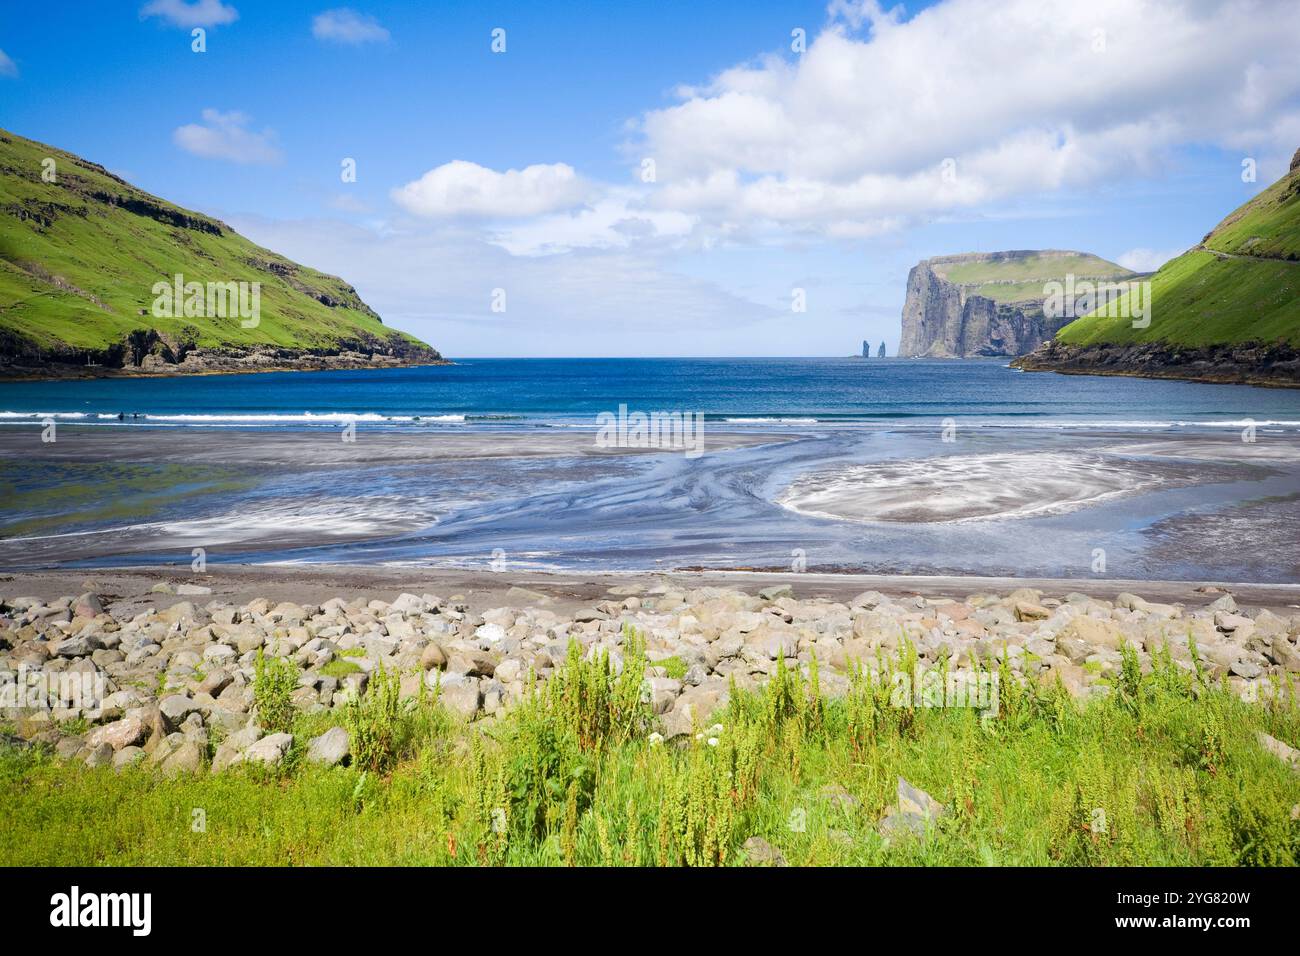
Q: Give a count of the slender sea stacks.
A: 2